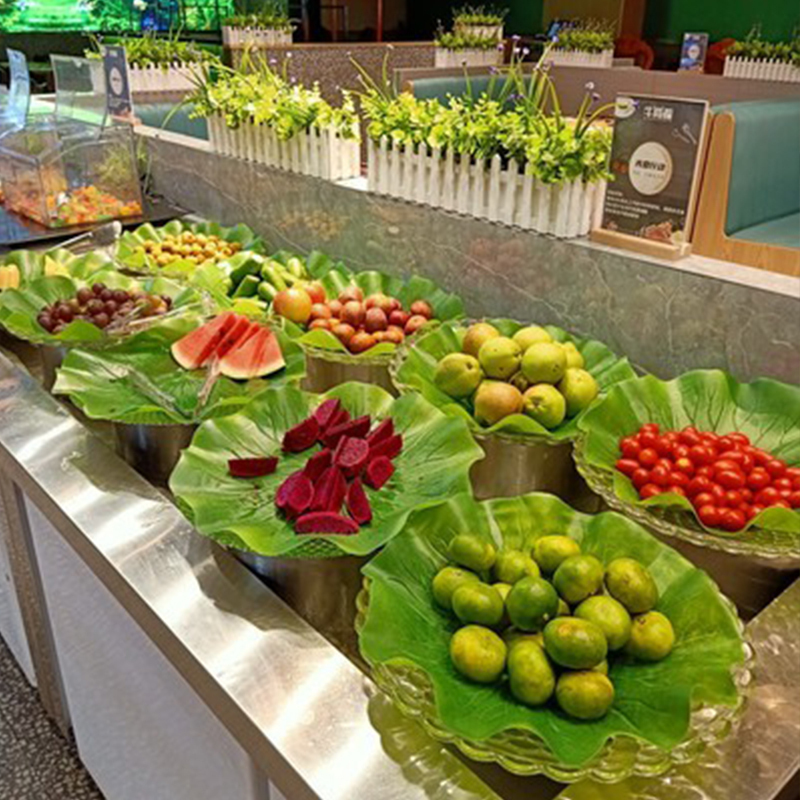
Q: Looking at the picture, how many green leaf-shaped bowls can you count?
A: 10